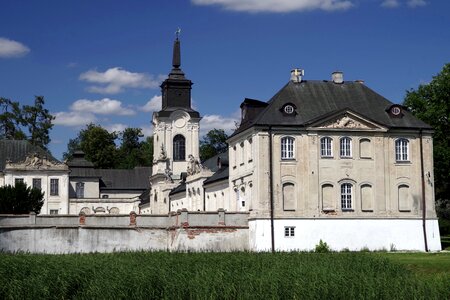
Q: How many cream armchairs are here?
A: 0